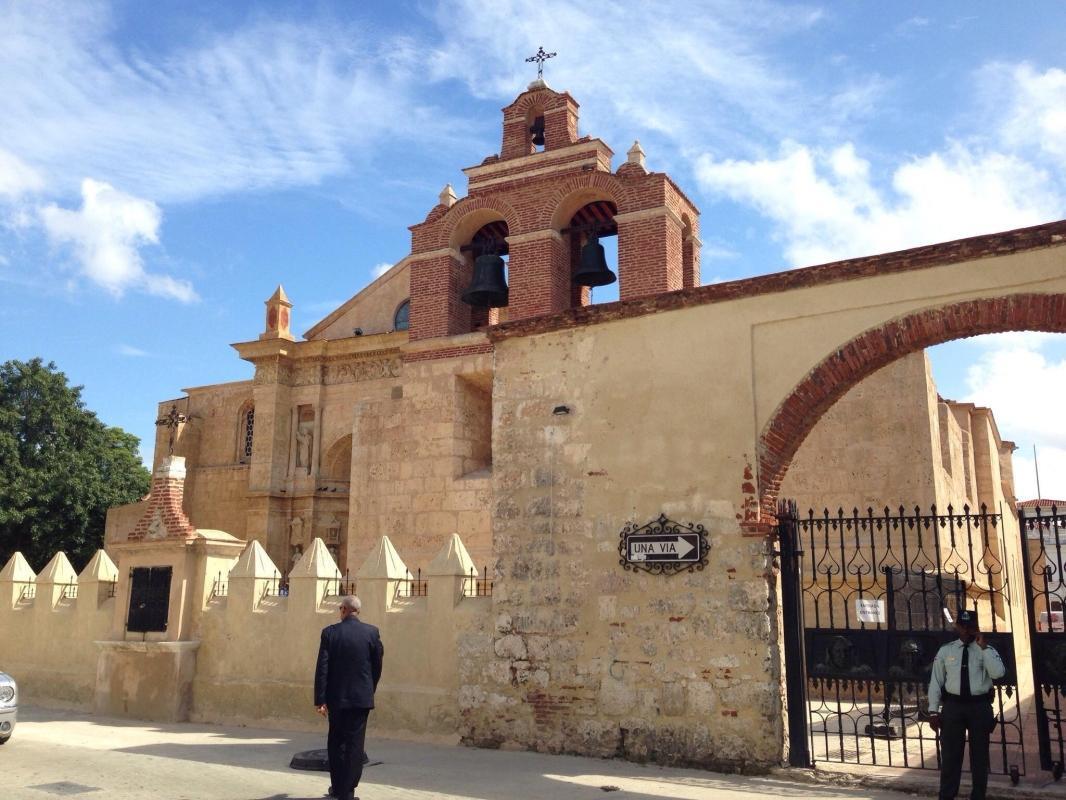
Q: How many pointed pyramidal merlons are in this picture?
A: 7